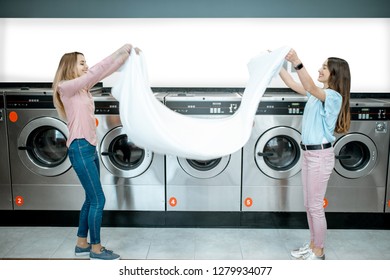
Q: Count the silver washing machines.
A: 5